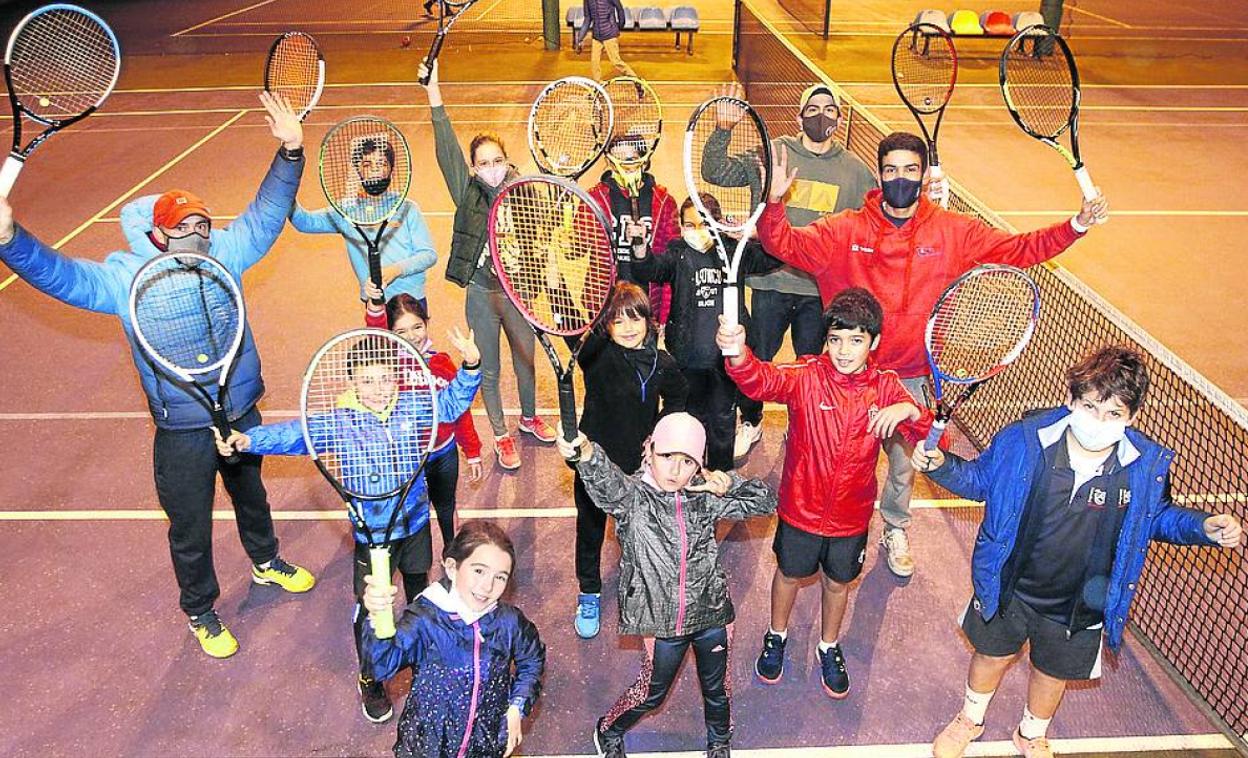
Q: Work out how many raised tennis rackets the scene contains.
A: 13